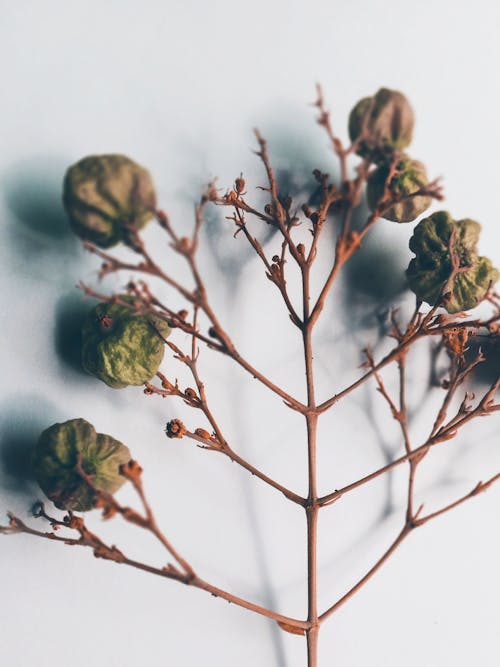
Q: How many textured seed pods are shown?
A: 6